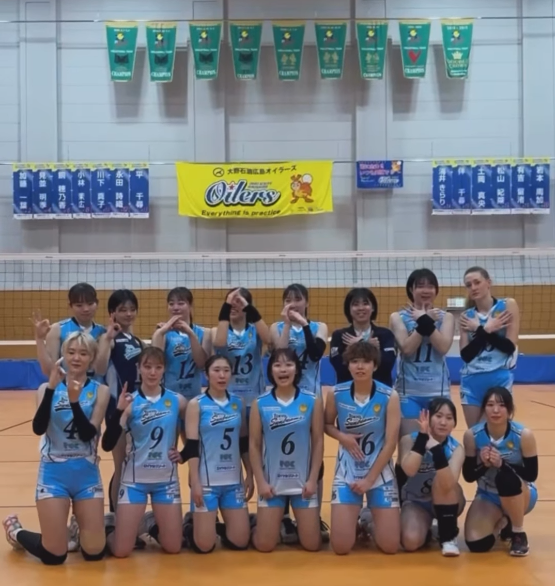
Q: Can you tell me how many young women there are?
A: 15